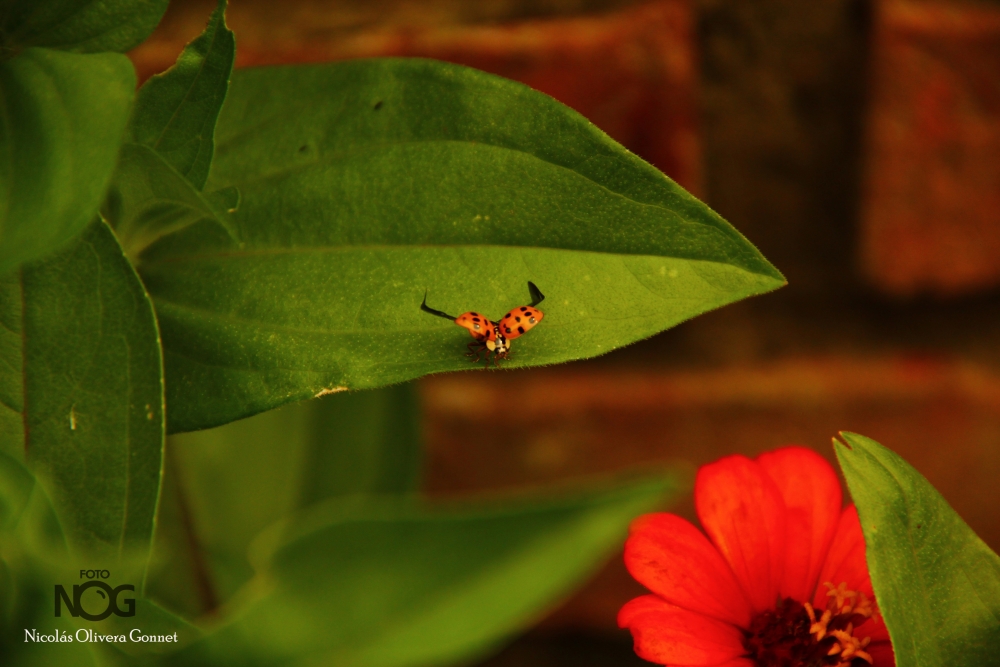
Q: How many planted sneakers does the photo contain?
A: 0